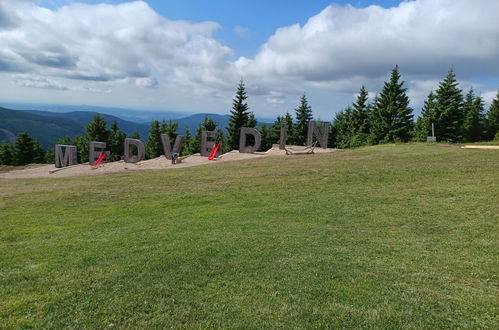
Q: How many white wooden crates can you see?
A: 0